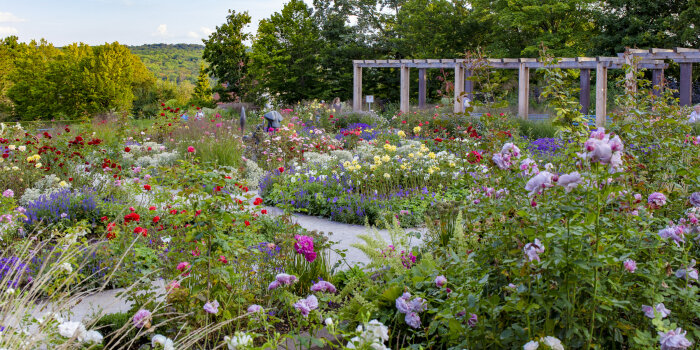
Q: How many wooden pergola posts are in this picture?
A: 11